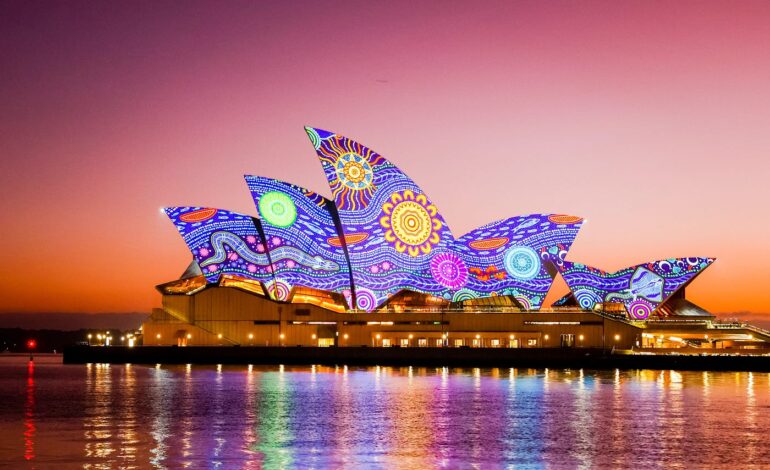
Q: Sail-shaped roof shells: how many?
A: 6